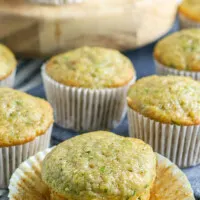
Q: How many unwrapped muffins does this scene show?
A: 1